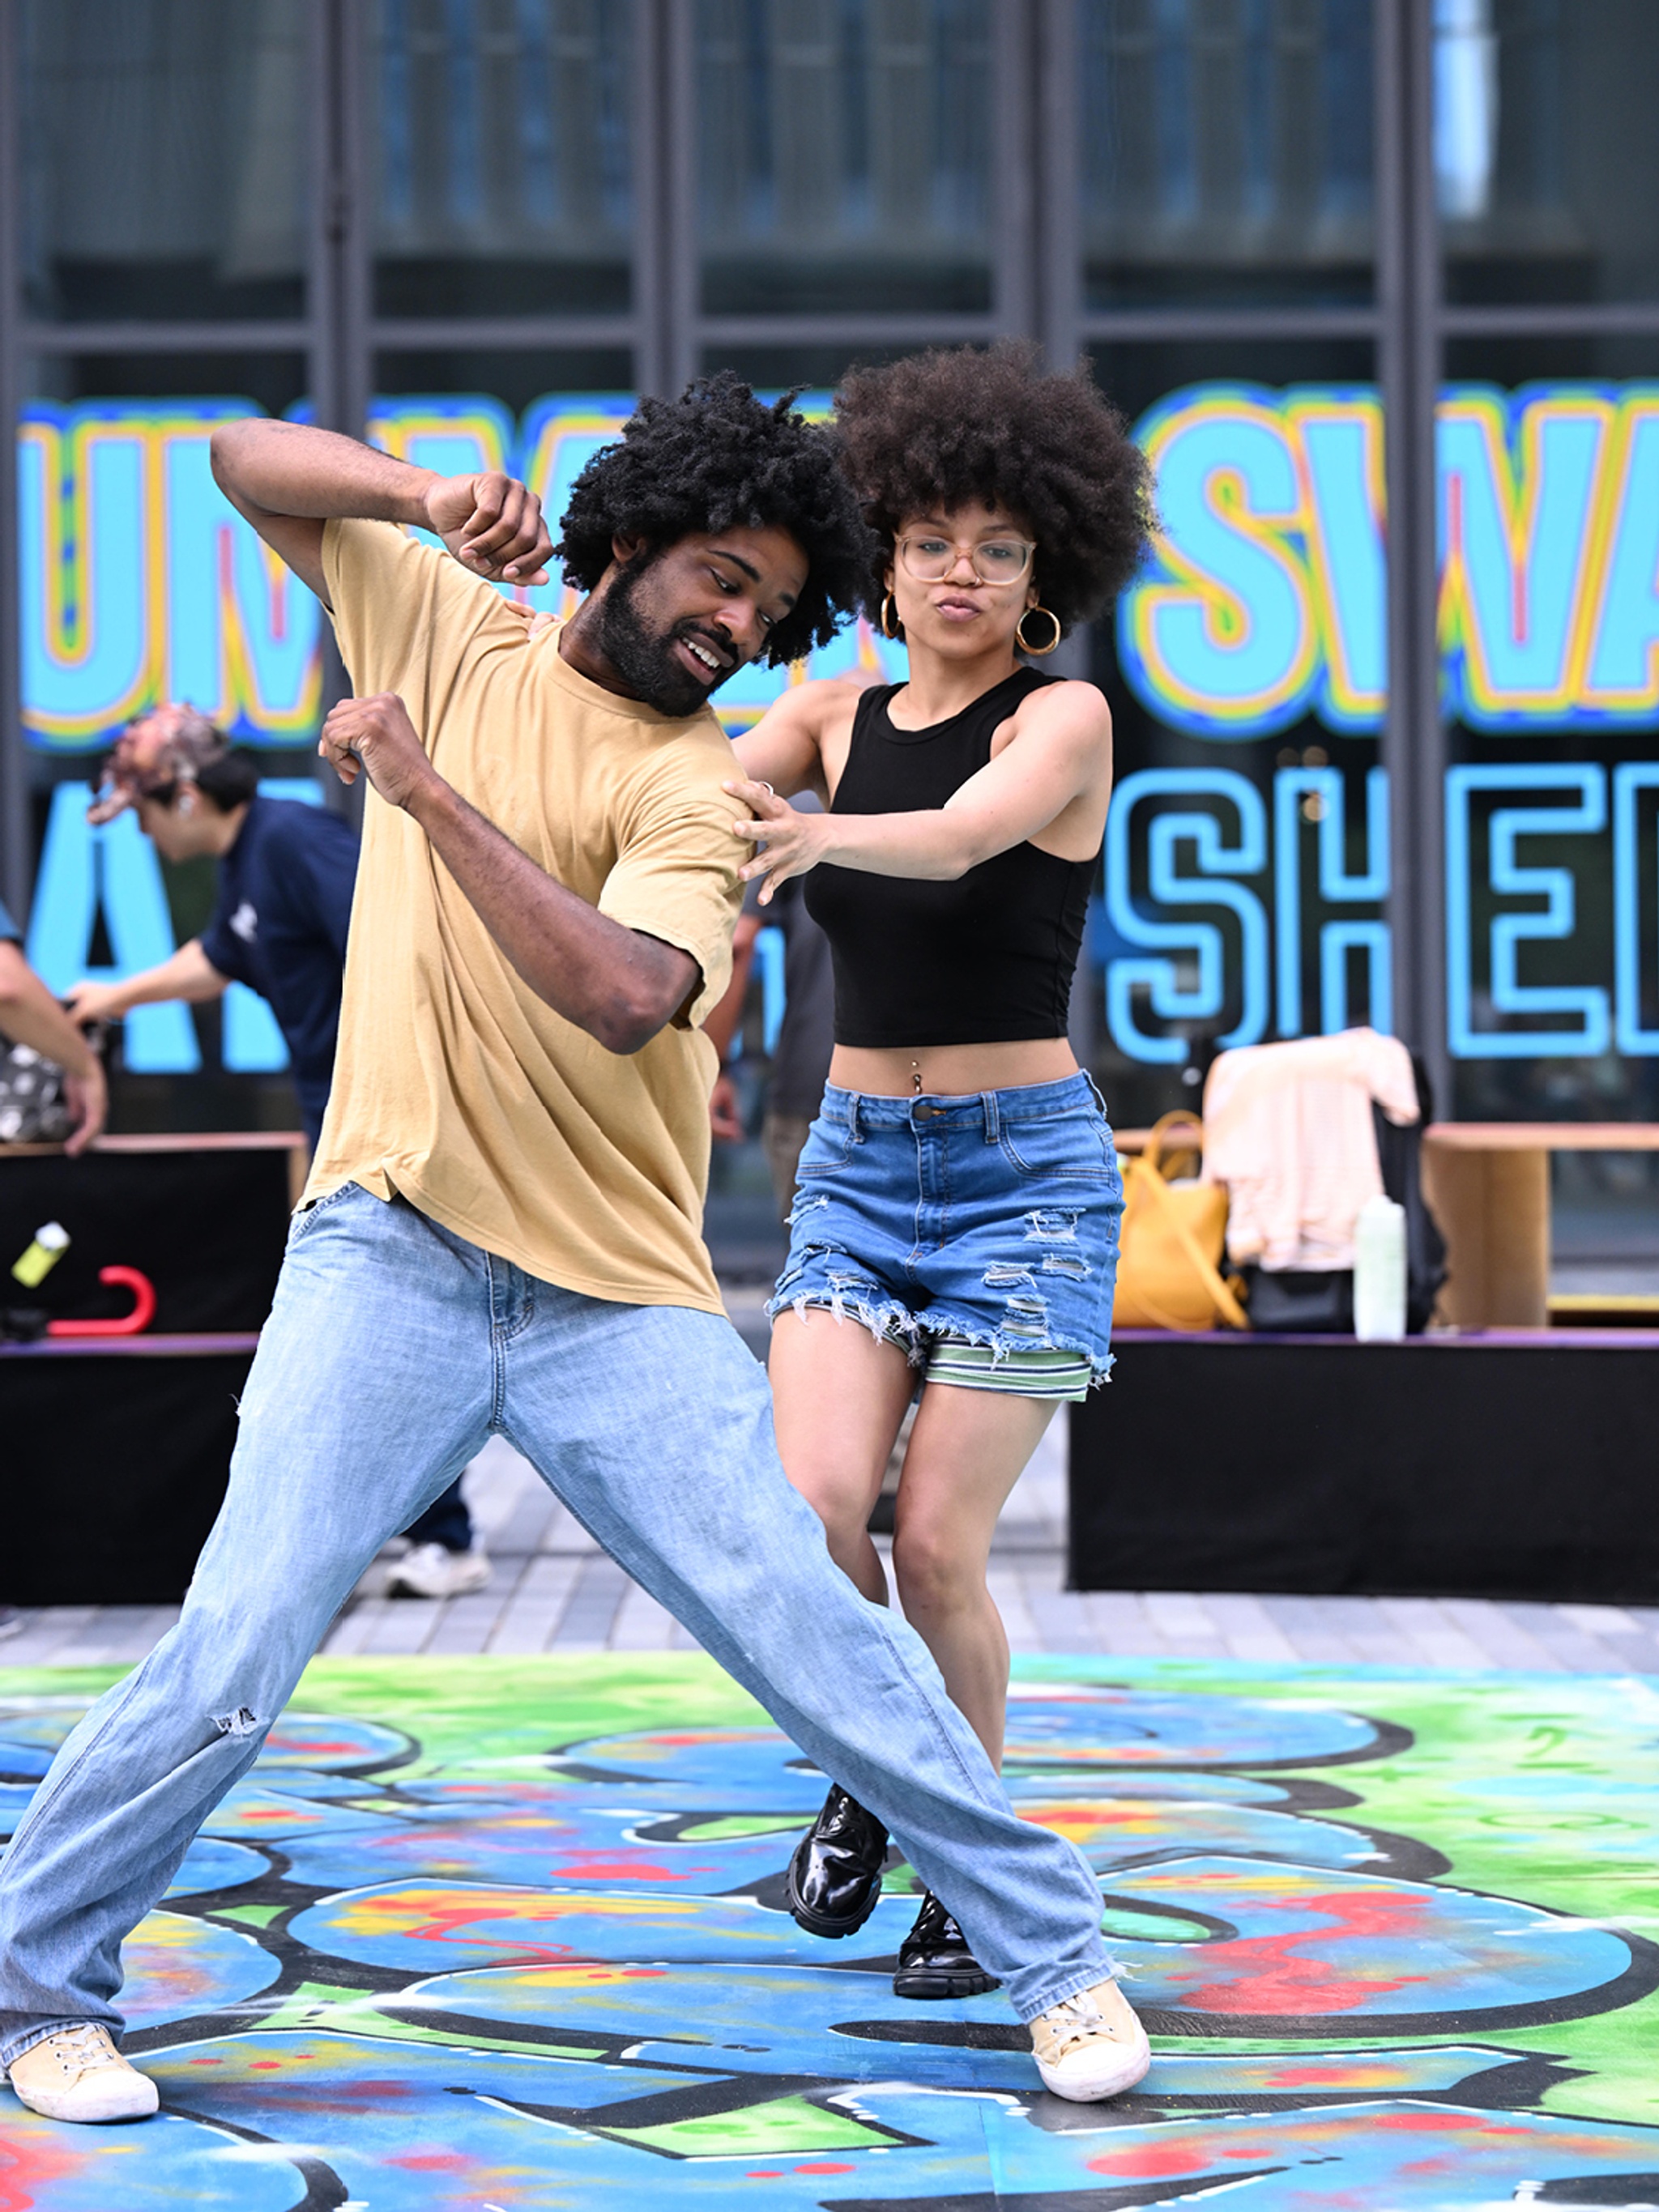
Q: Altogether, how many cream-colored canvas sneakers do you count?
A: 2